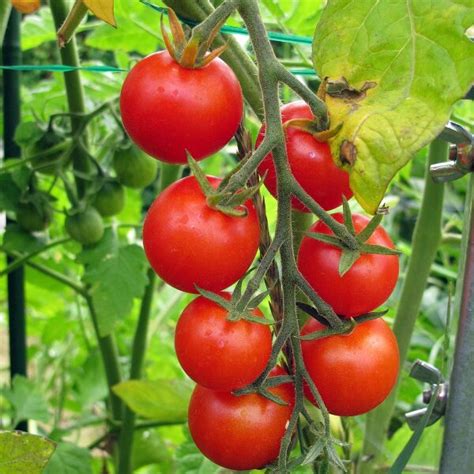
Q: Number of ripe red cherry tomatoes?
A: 7